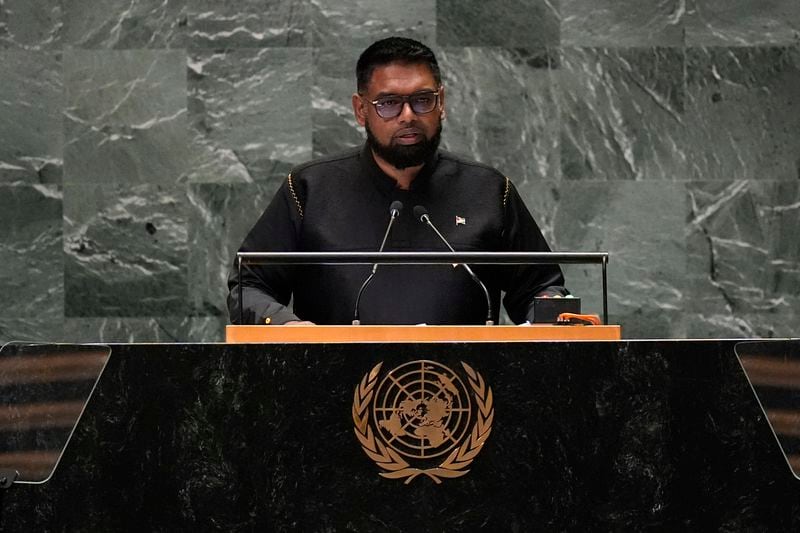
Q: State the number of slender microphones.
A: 2